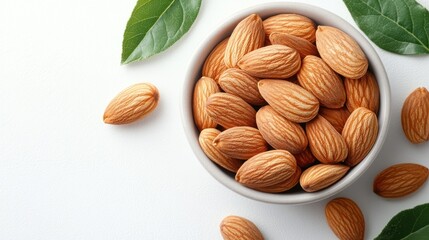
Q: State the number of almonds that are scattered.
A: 5